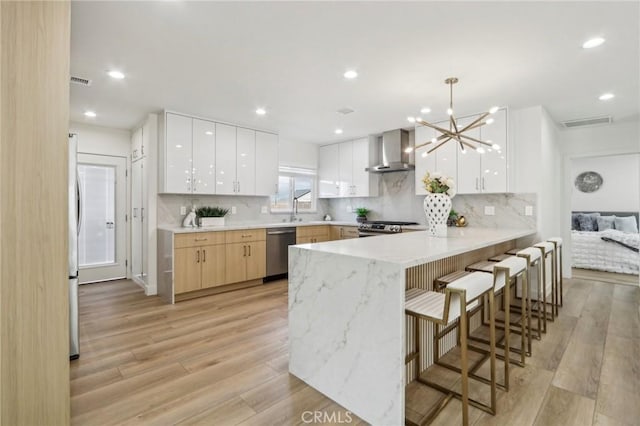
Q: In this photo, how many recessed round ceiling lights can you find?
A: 8